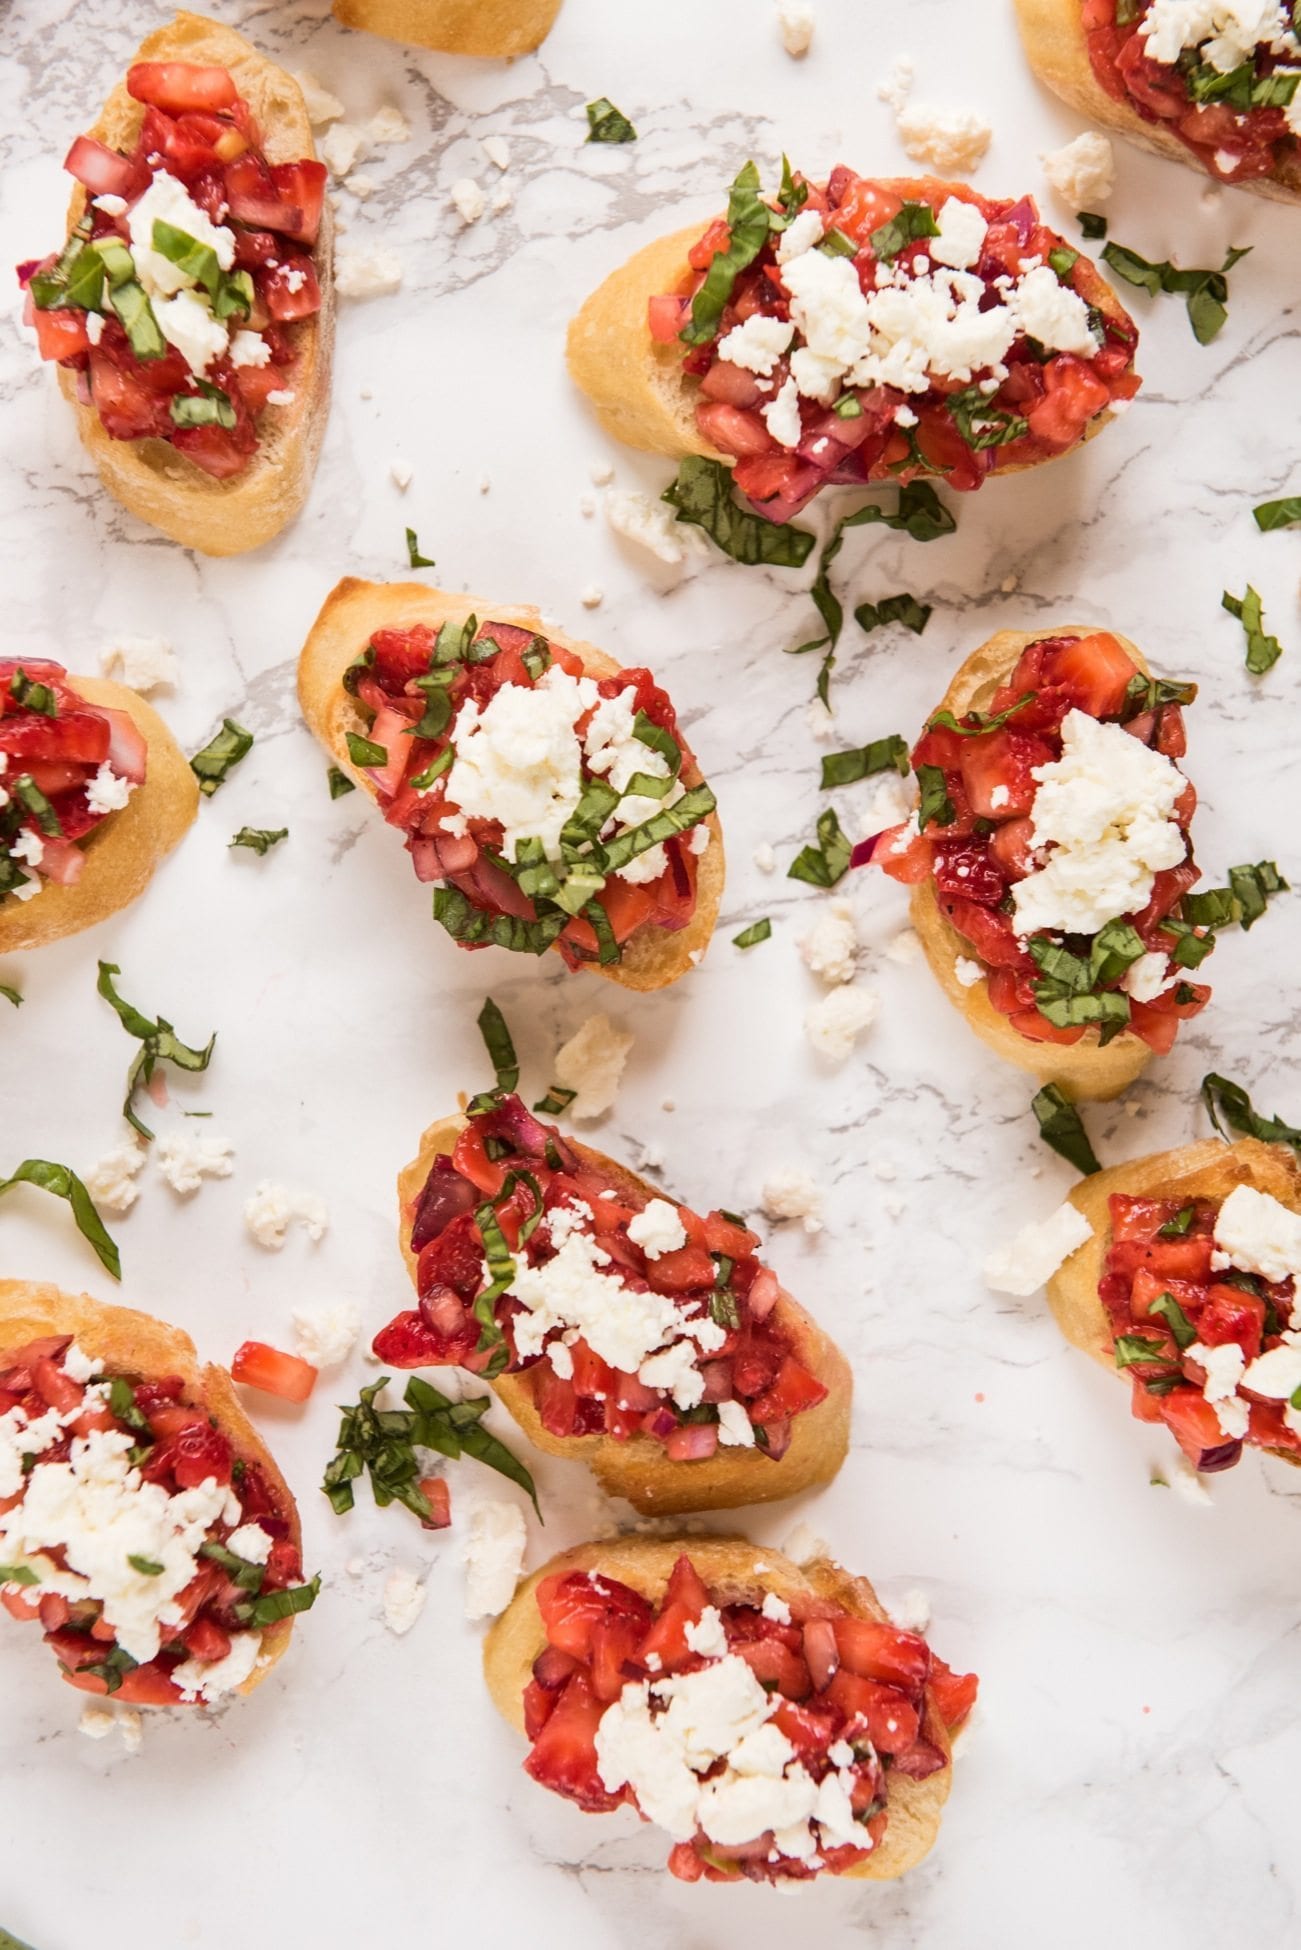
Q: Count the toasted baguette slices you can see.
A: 11